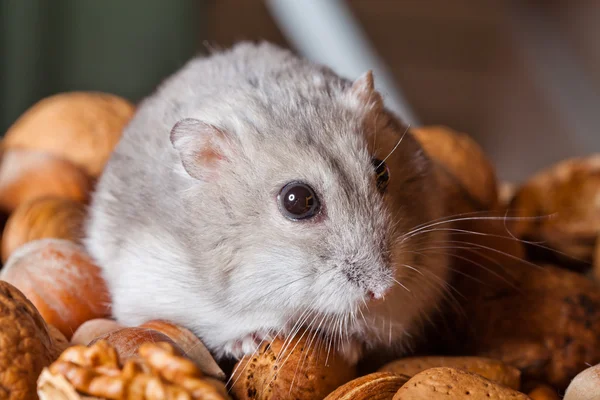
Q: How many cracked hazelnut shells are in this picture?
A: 1